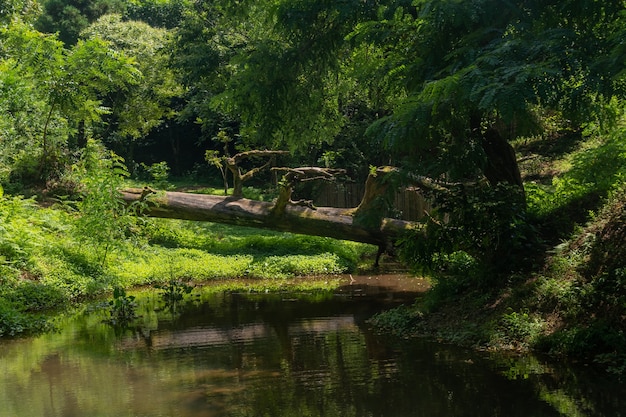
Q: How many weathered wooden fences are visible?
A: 1